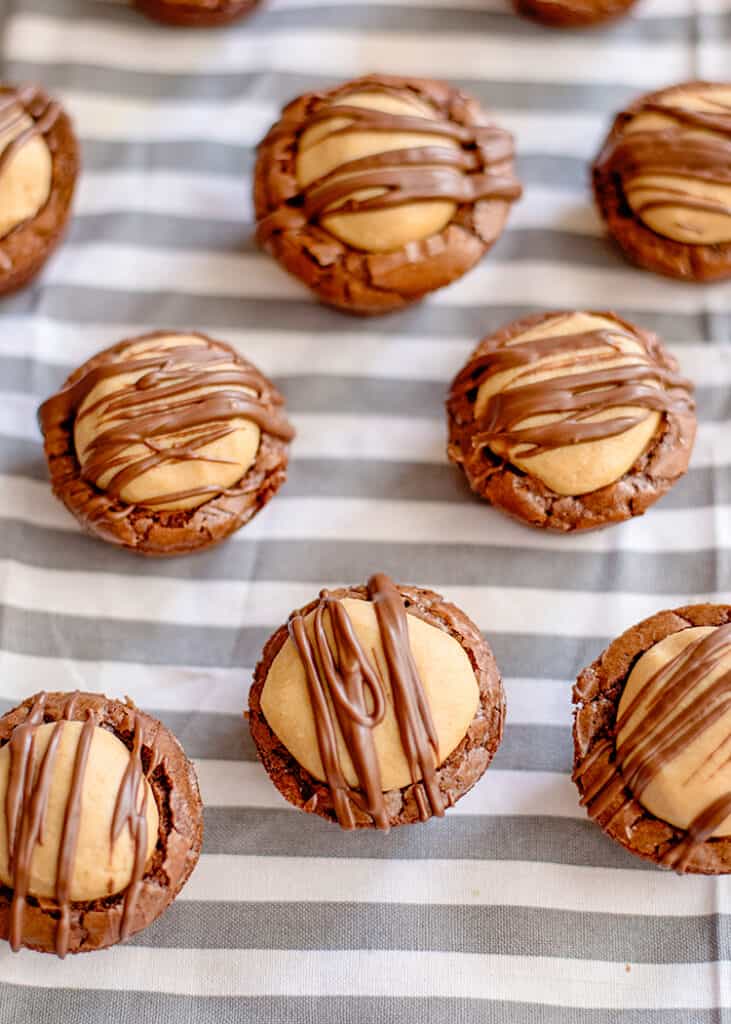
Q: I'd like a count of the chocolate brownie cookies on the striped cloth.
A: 10